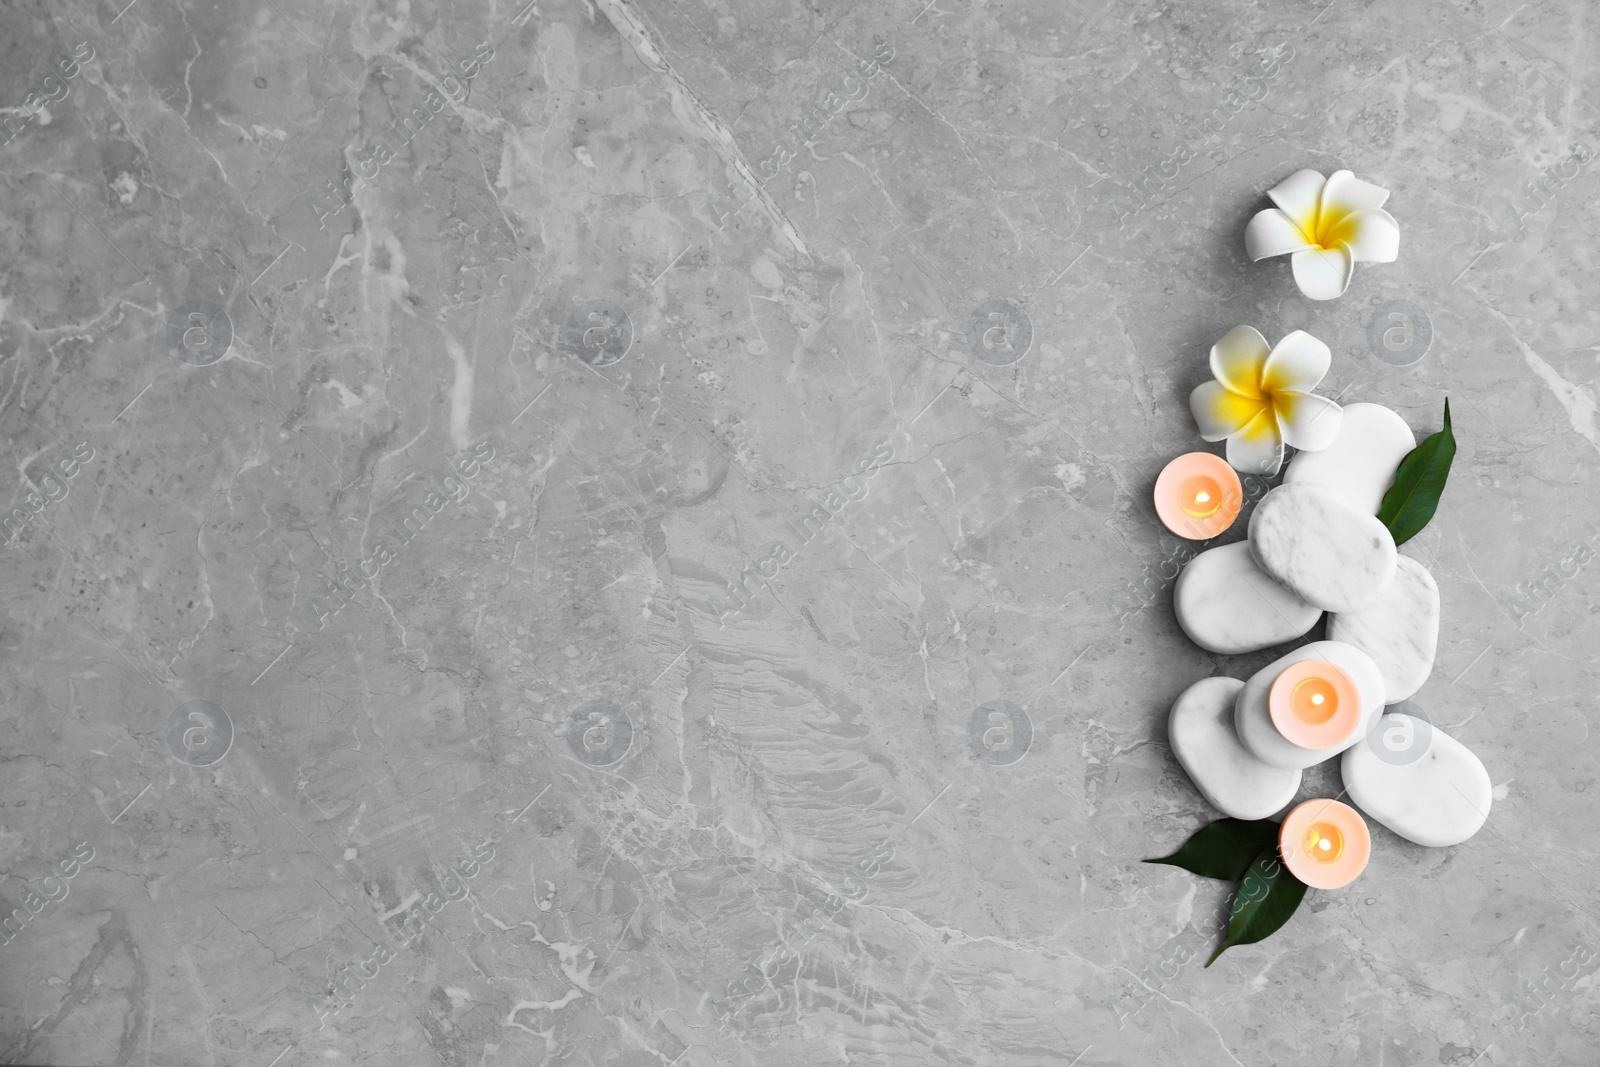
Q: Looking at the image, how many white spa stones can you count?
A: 7